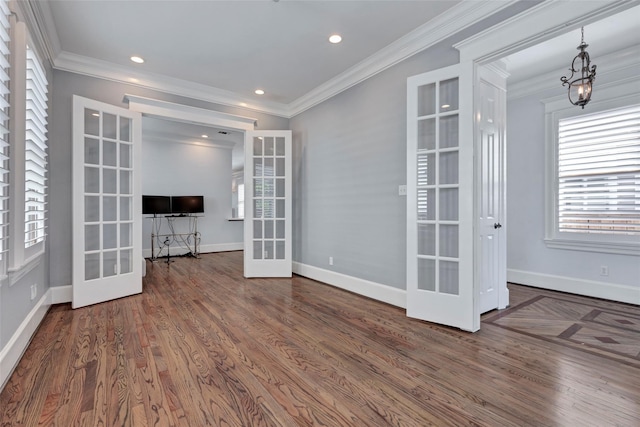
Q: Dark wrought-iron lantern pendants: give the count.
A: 1